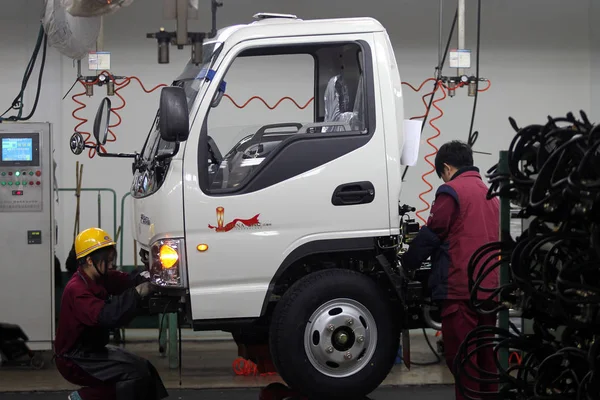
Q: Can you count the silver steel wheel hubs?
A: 1